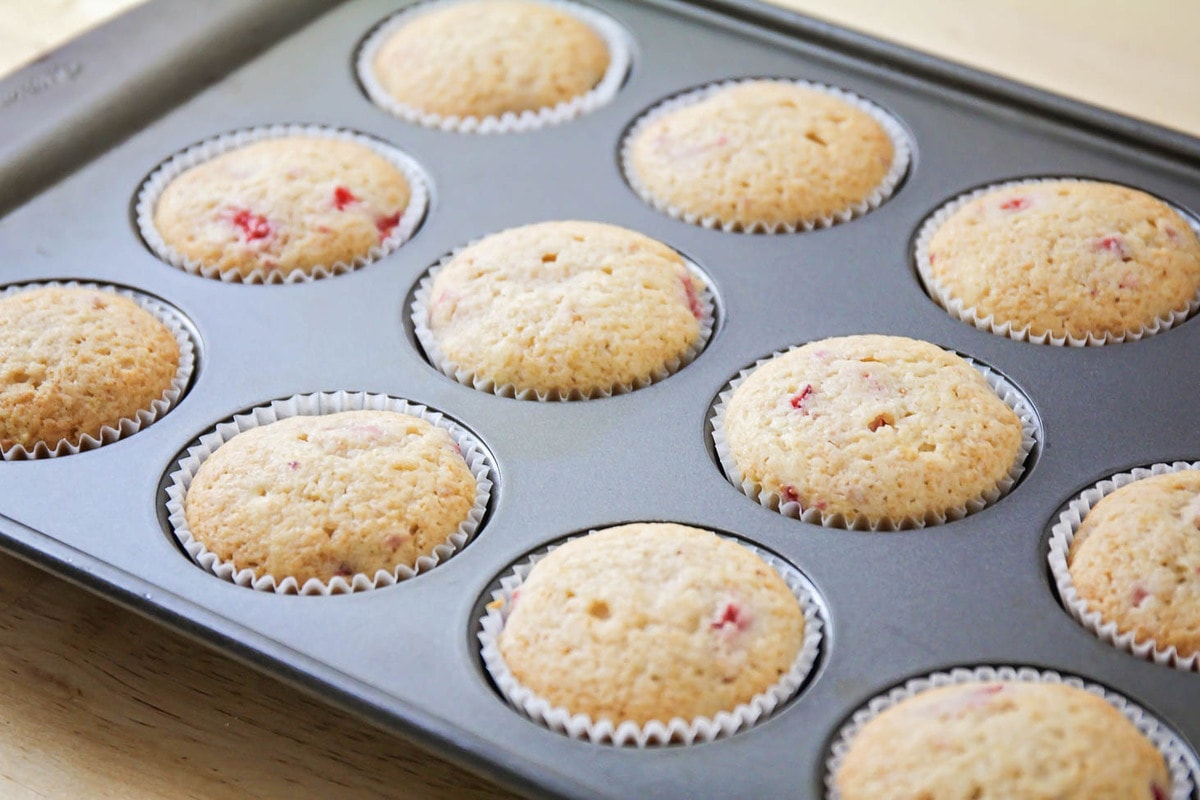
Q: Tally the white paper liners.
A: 11